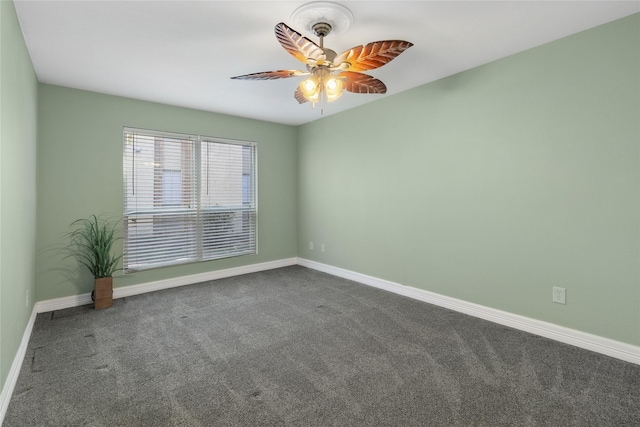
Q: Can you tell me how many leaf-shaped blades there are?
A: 5